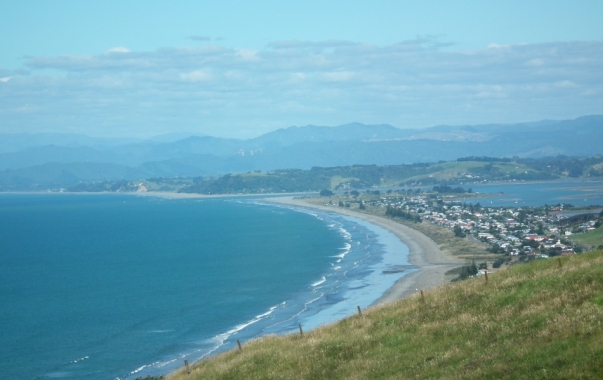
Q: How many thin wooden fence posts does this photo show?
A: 7